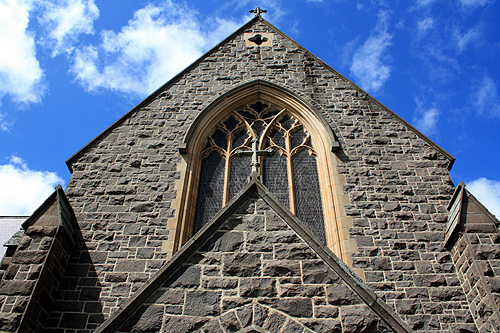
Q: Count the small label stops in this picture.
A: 2